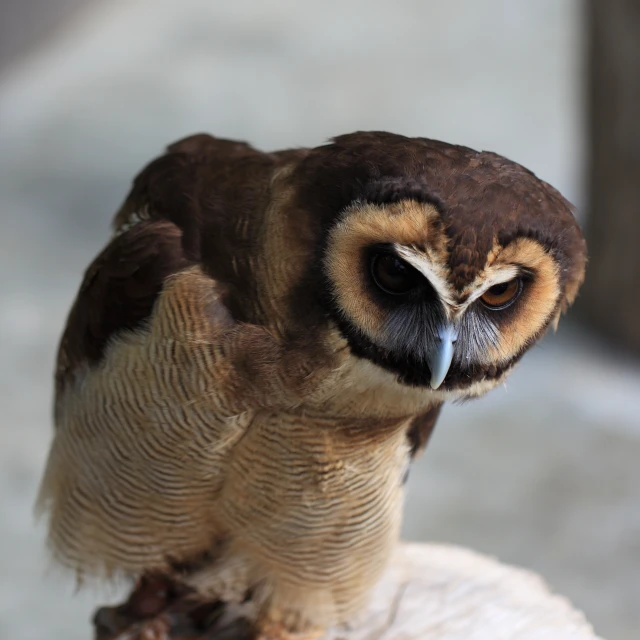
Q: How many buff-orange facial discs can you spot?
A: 2